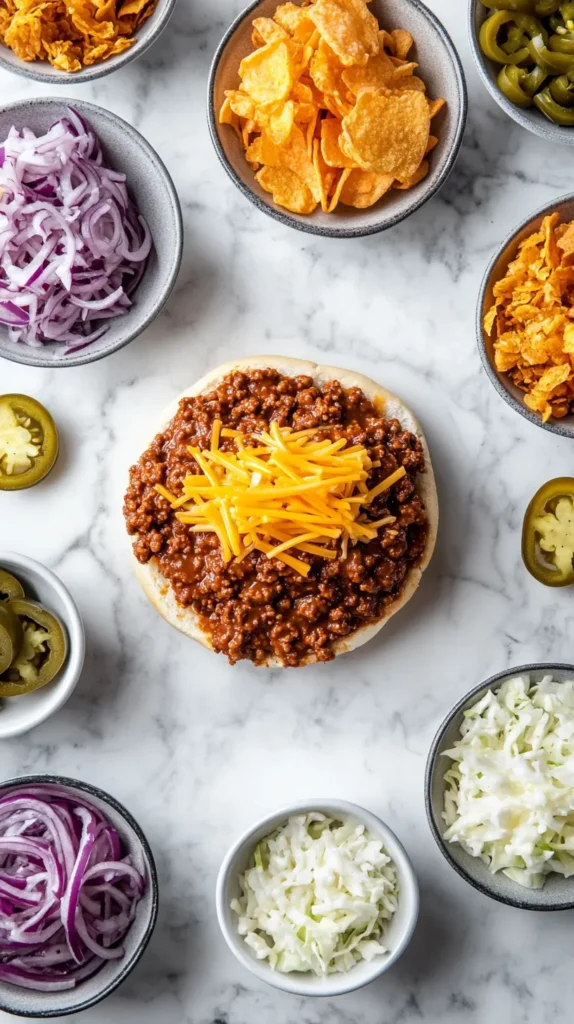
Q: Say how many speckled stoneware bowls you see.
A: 7